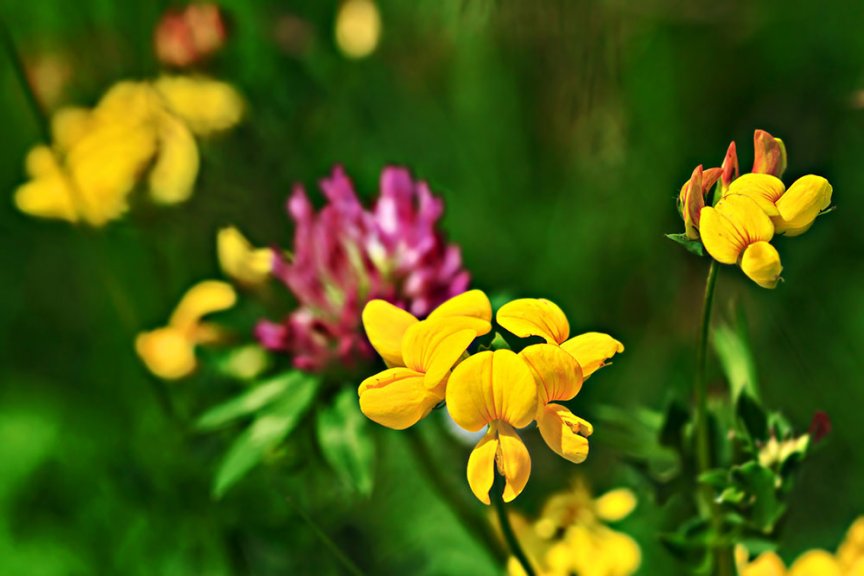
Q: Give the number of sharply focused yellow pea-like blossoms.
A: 7